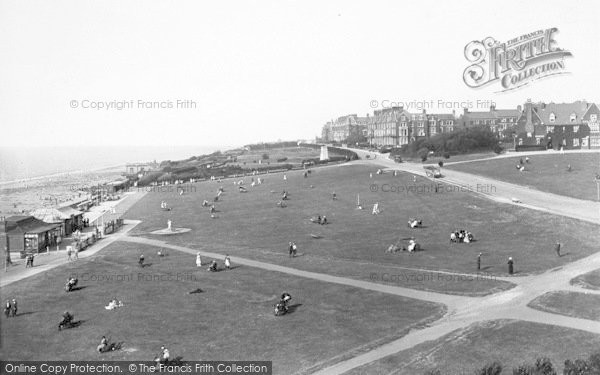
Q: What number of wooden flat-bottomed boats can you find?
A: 0